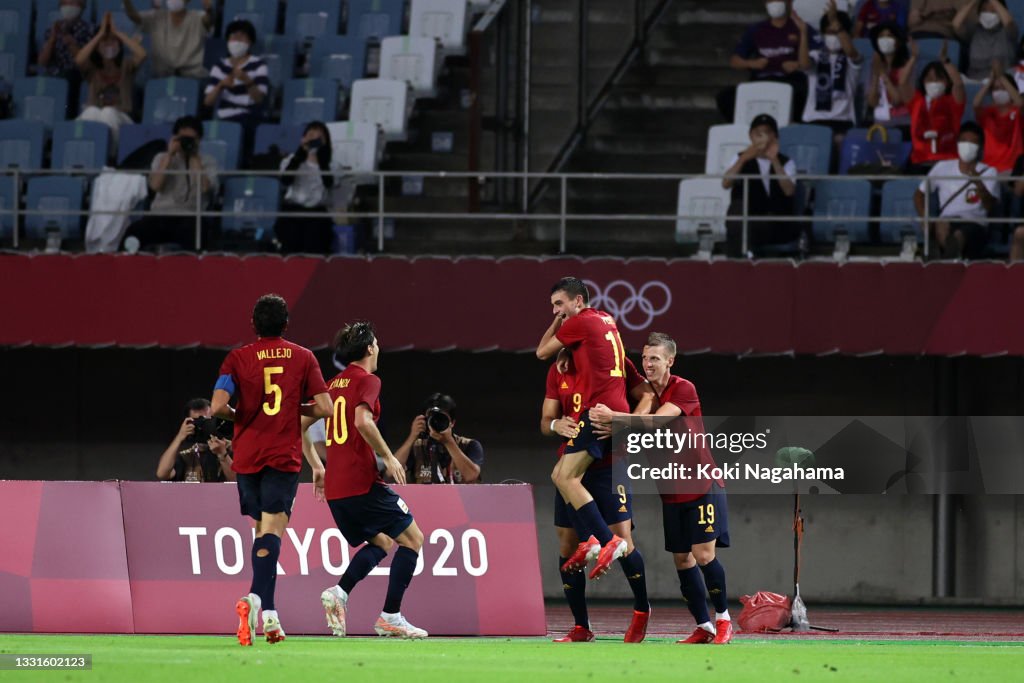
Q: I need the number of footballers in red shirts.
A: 5